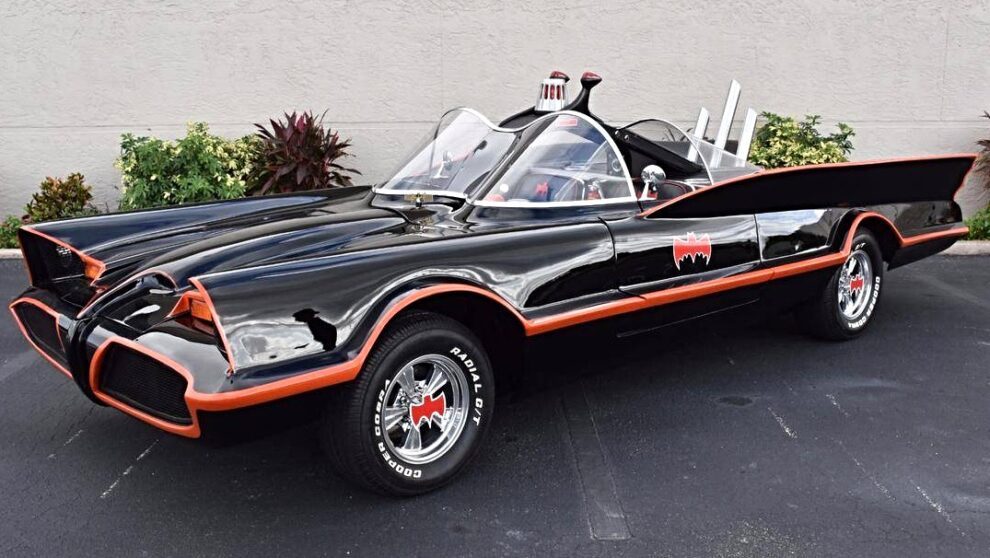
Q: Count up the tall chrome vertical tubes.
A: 3